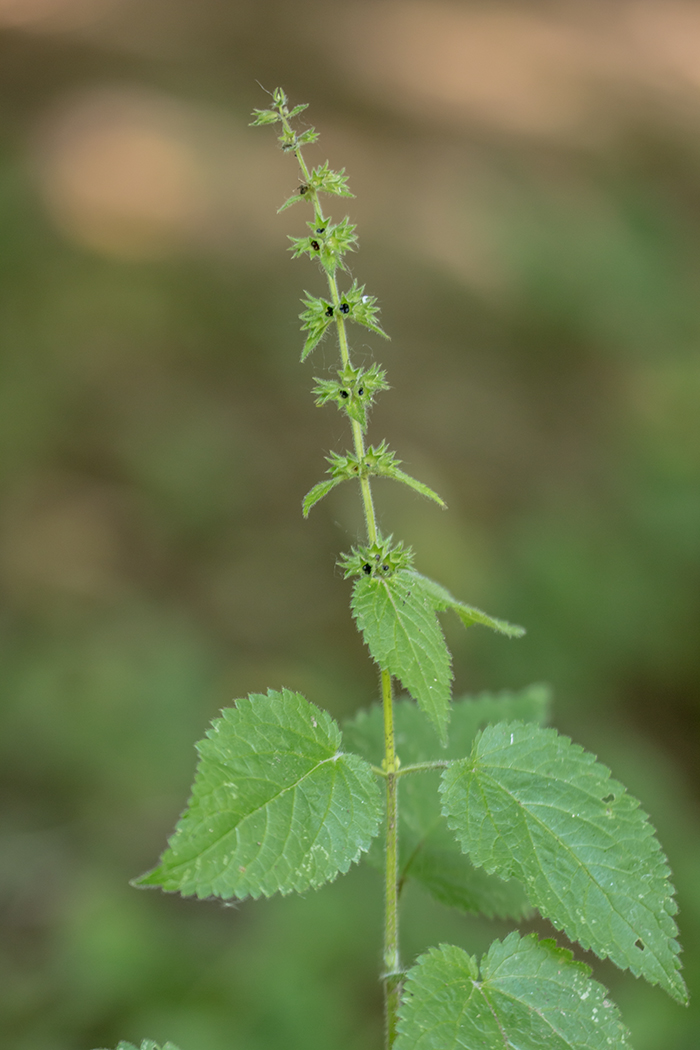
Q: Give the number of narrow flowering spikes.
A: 1